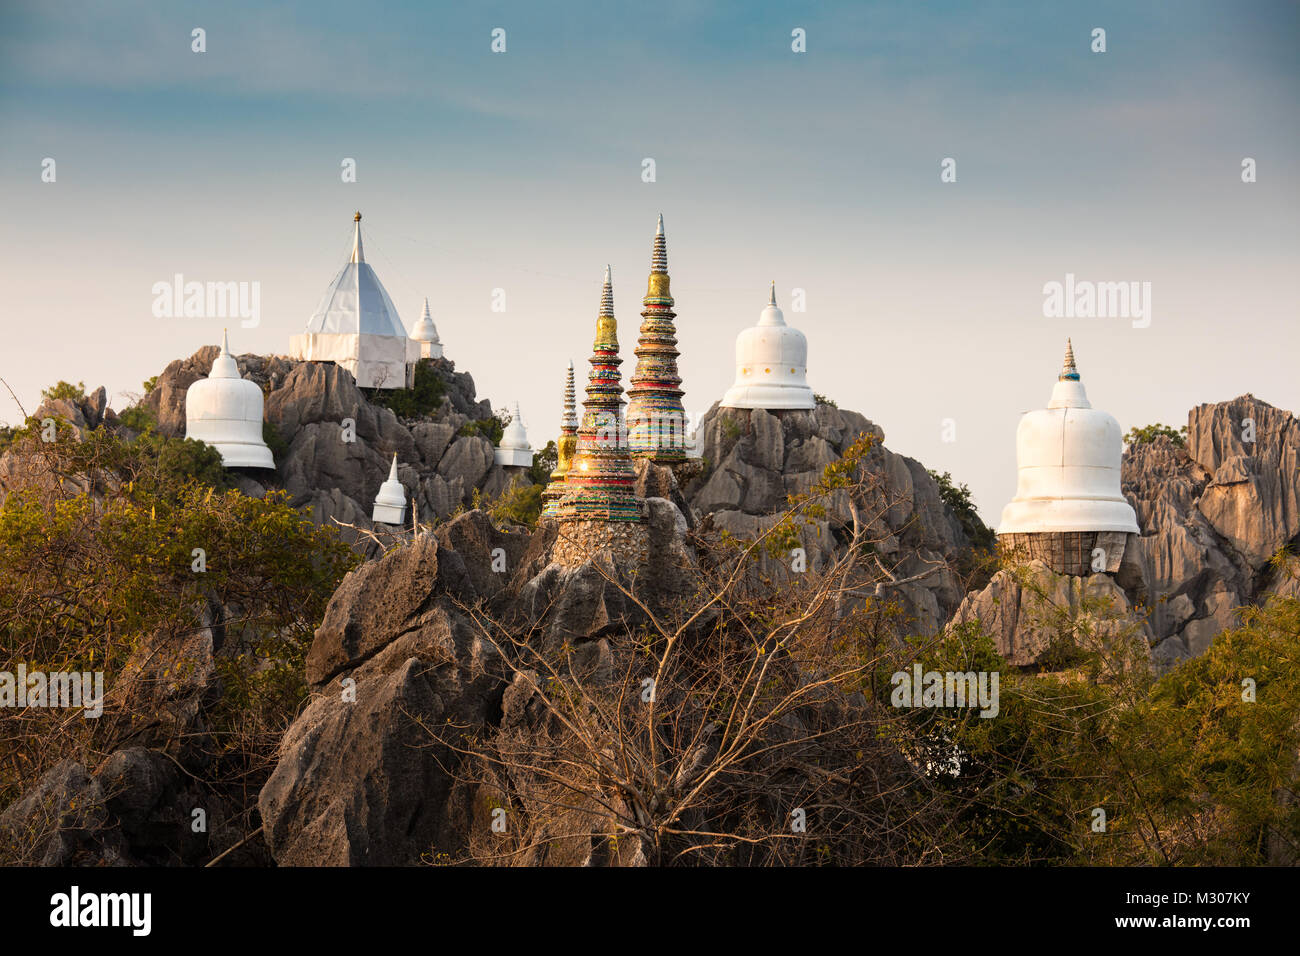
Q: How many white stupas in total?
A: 7